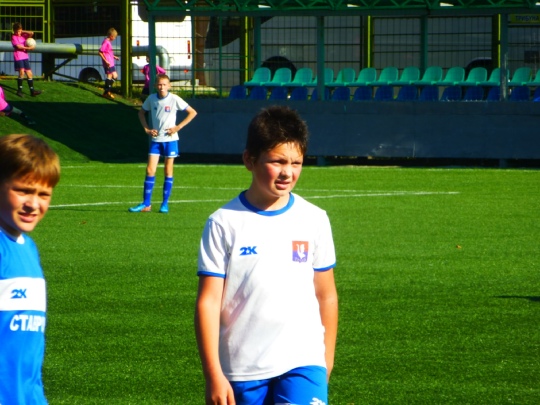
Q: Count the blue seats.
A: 15